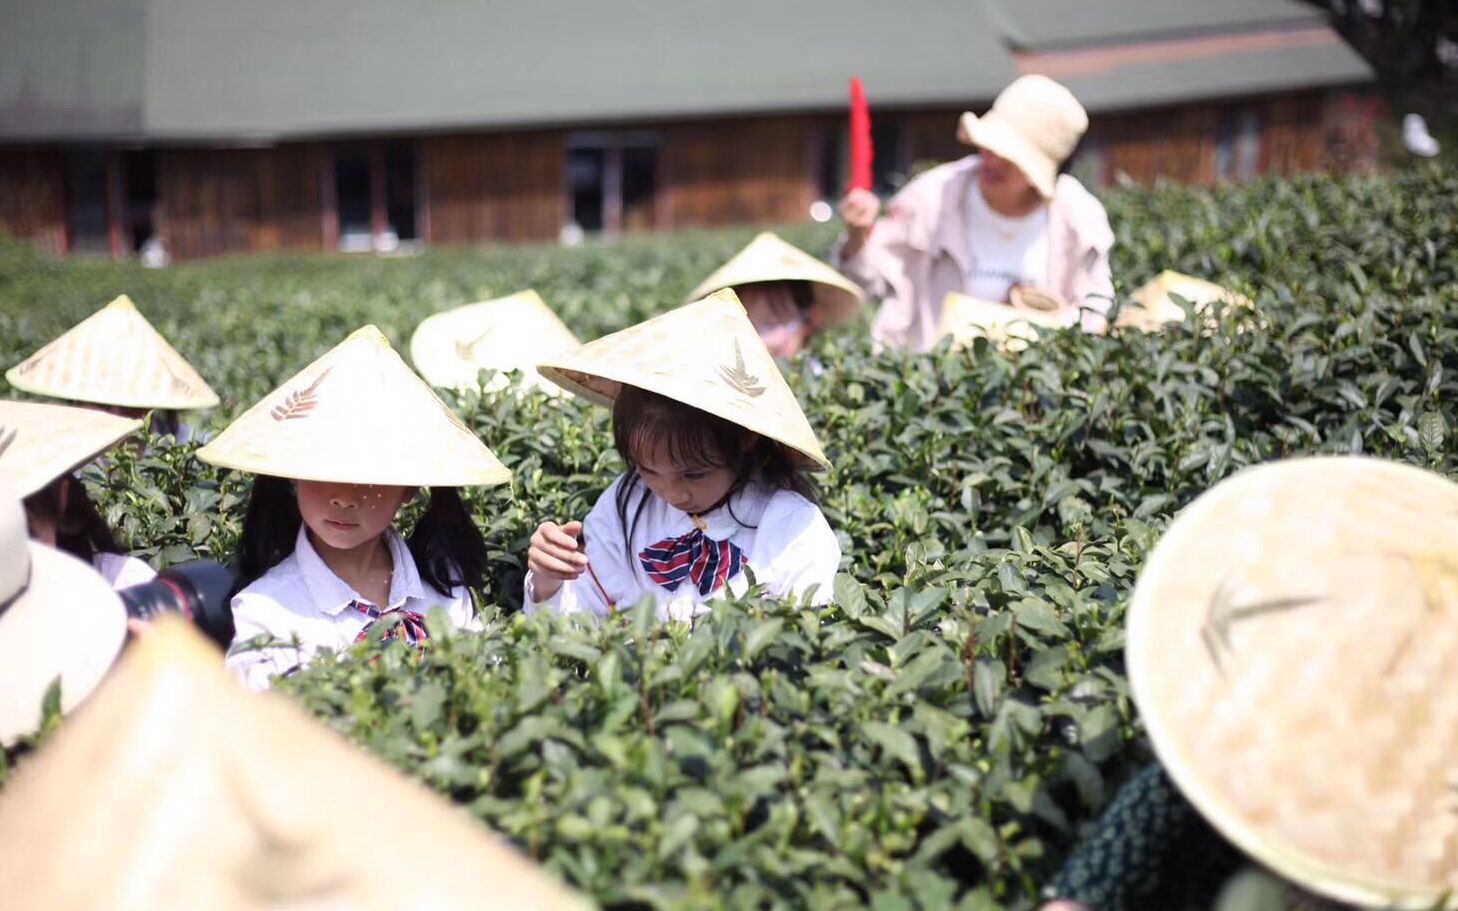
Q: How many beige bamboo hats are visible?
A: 10